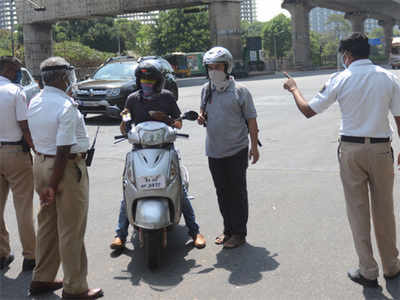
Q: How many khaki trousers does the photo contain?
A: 3